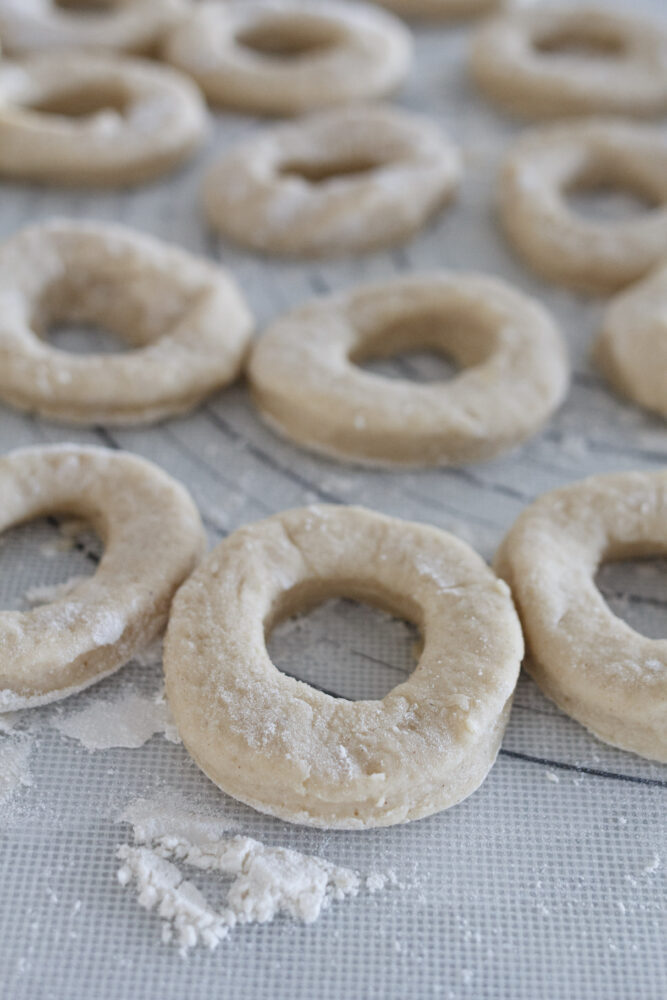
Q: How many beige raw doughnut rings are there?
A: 13